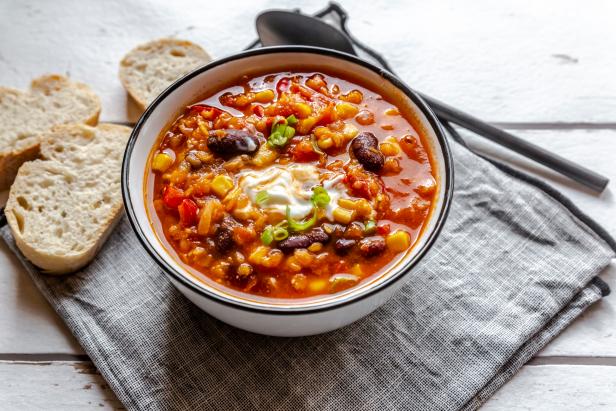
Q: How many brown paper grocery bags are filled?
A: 0